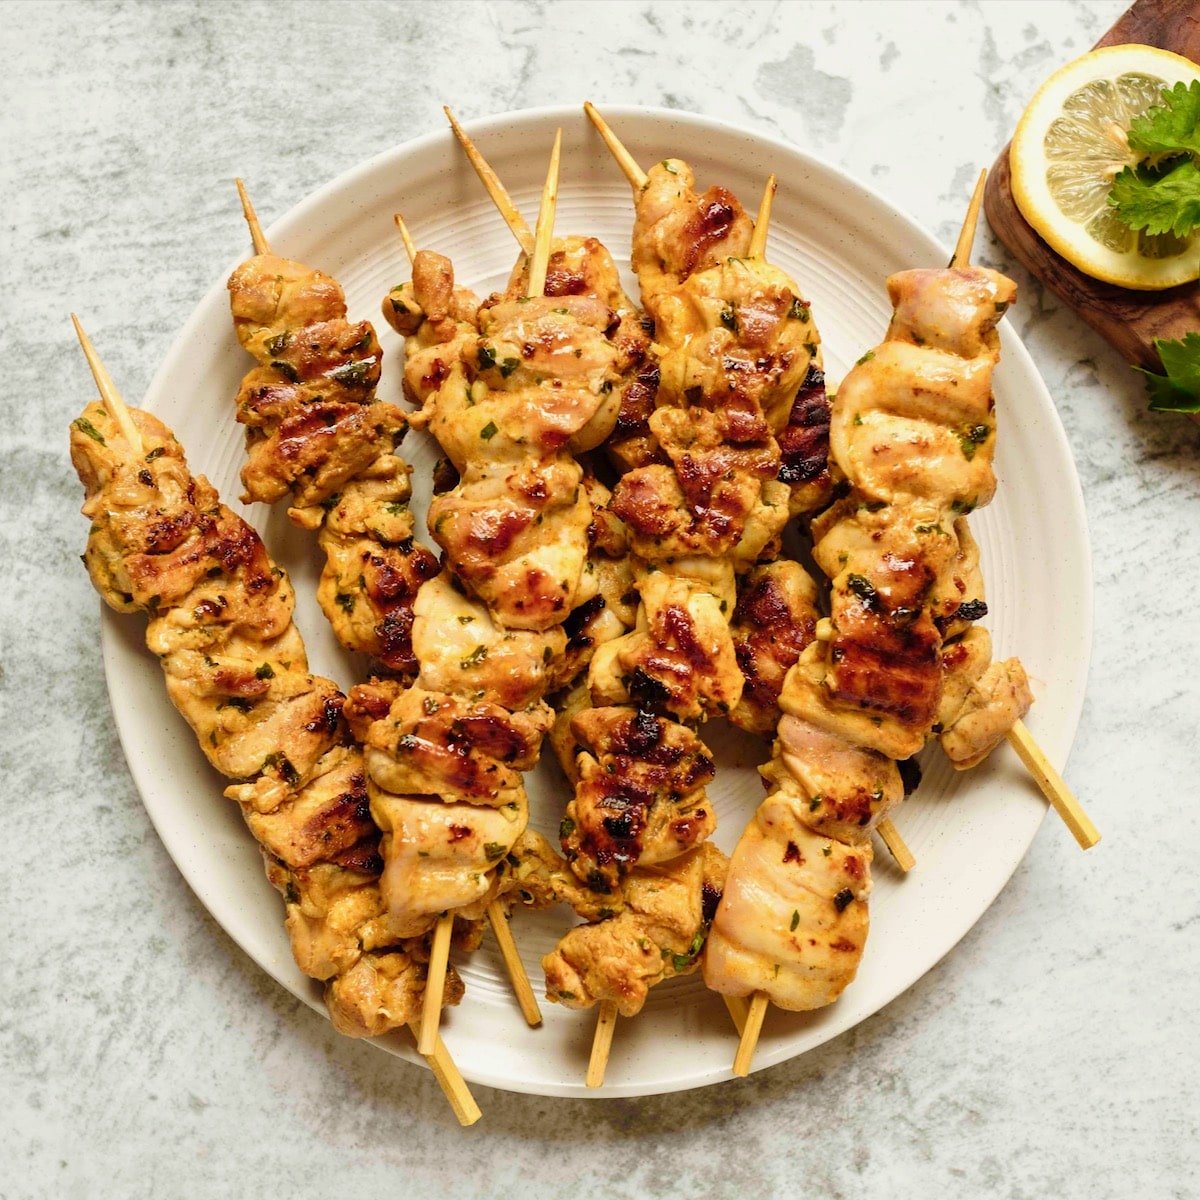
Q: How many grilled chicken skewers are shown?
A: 8